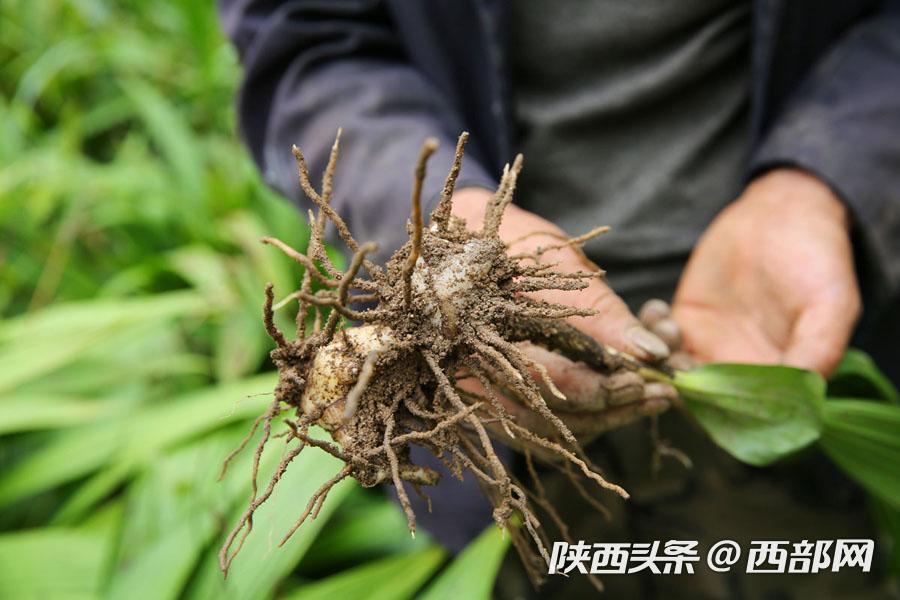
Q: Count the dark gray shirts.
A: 1